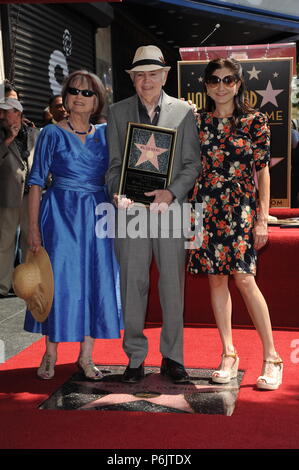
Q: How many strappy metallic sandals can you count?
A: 2